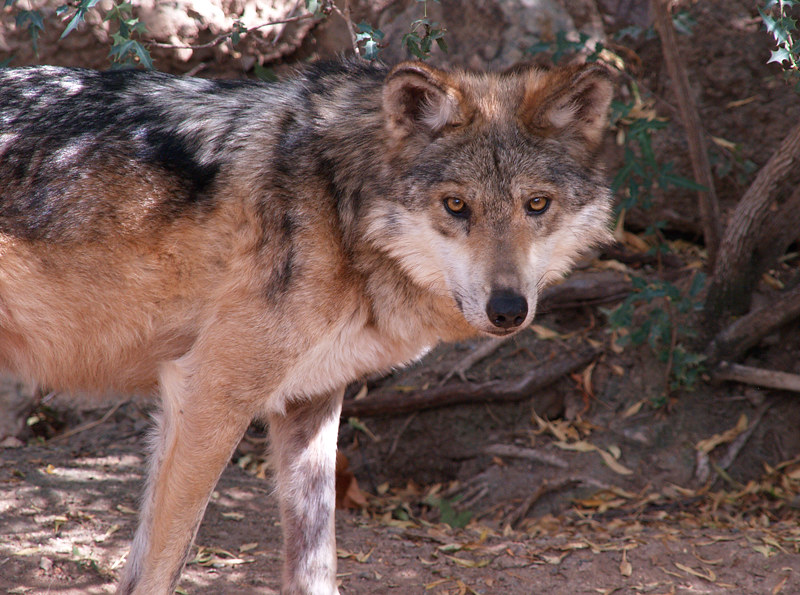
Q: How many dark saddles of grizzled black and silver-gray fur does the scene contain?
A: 1